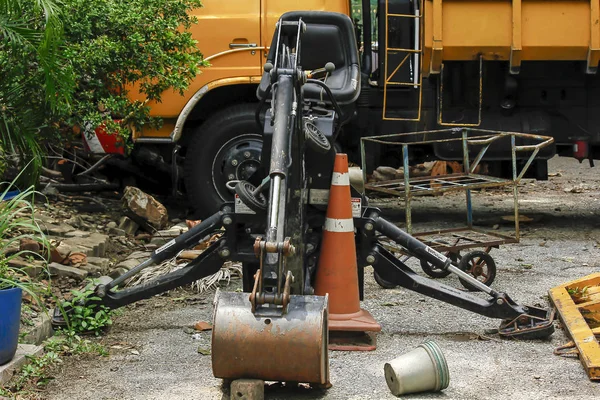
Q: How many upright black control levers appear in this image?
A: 2